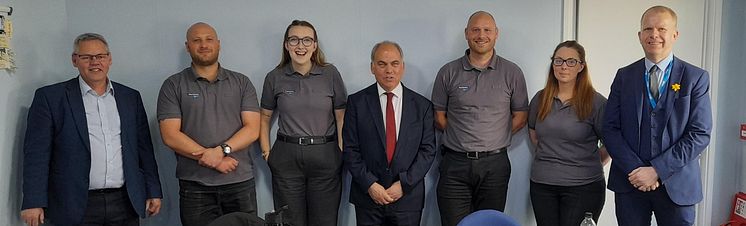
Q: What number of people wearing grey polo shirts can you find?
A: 4